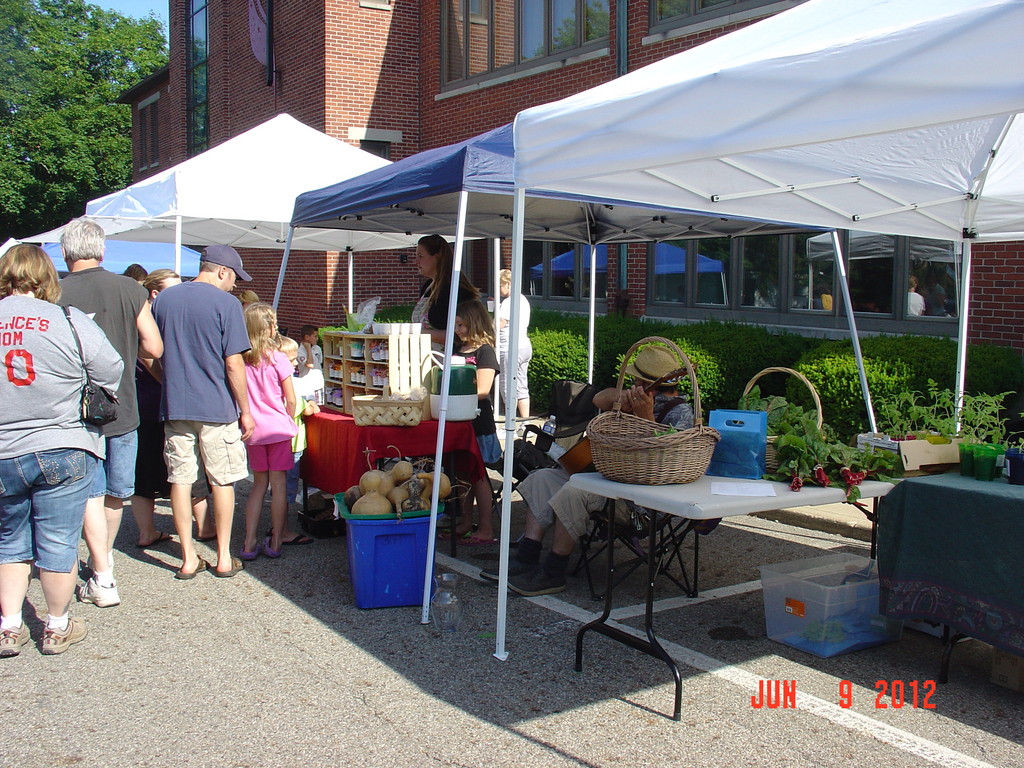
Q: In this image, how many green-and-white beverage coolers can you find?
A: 1